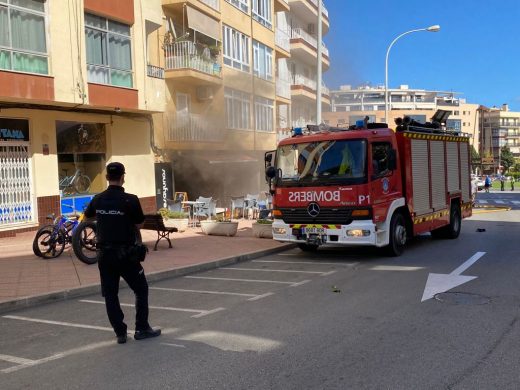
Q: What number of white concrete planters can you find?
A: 3